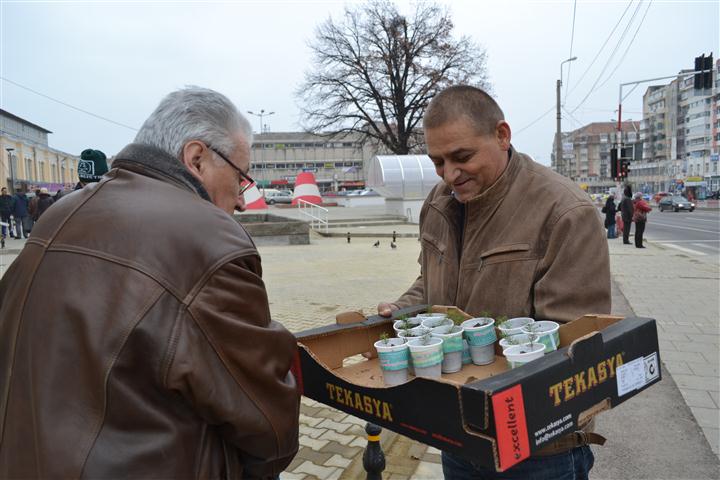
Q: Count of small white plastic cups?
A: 12